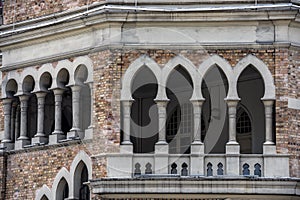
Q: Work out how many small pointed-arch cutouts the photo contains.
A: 8